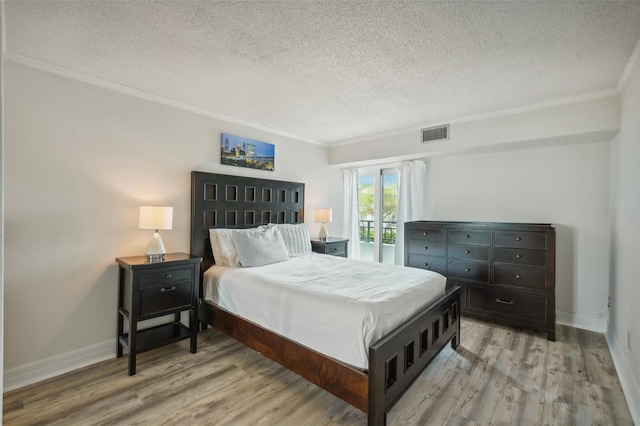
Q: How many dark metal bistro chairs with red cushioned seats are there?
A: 0